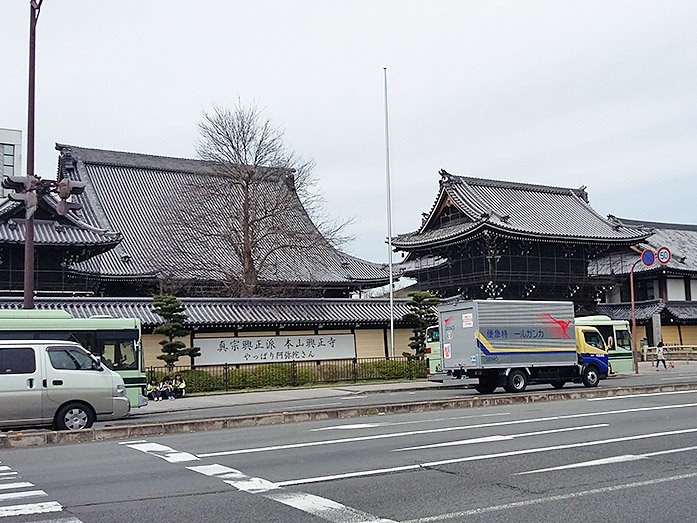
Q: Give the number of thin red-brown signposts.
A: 1